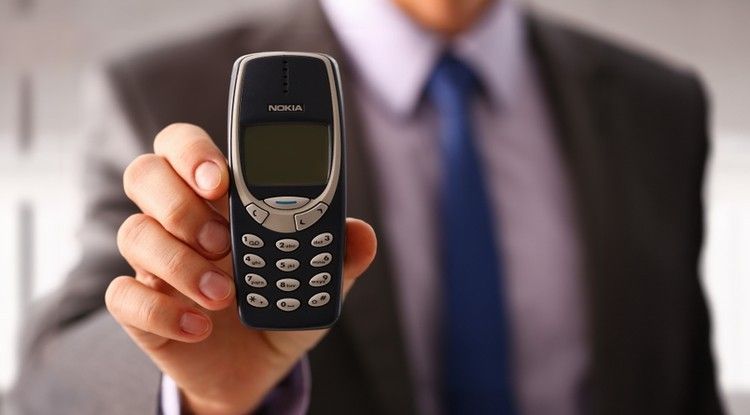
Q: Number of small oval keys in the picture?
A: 12